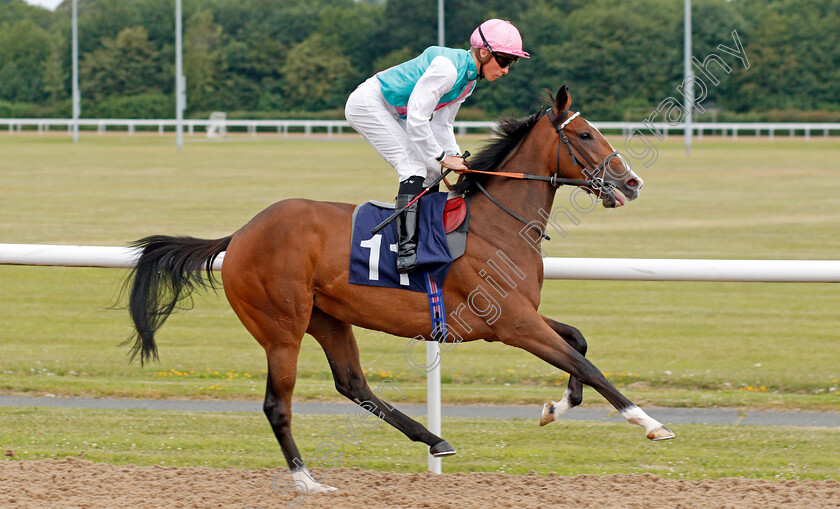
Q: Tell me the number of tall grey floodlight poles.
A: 4